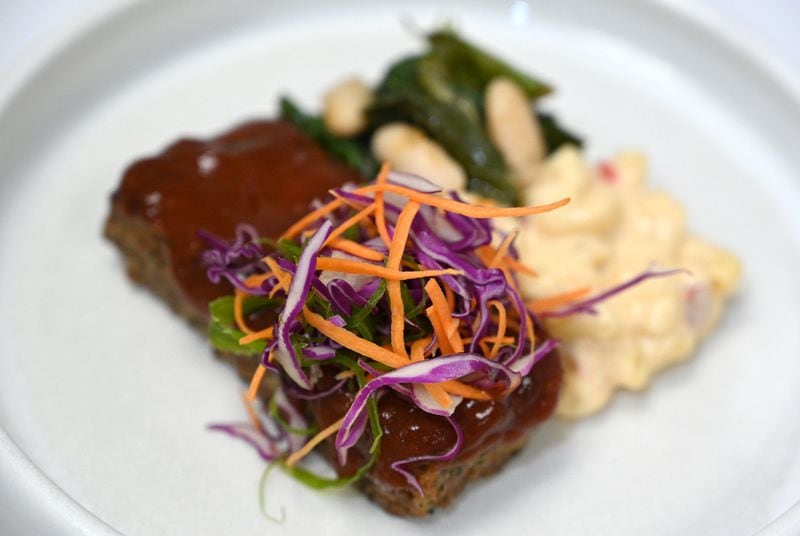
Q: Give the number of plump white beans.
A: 3